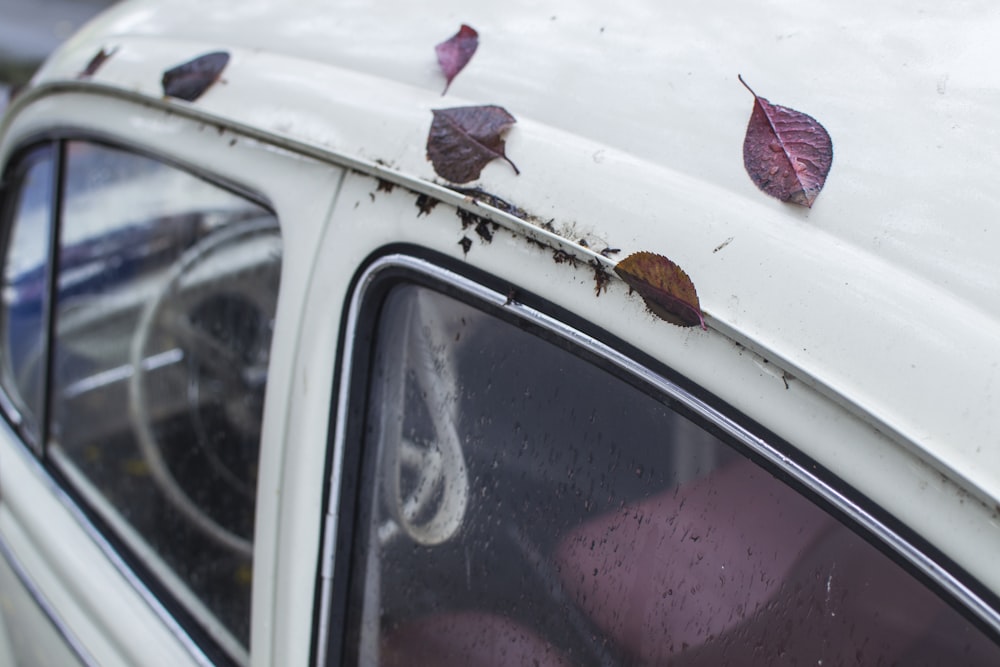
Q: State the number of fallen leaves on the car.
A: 6